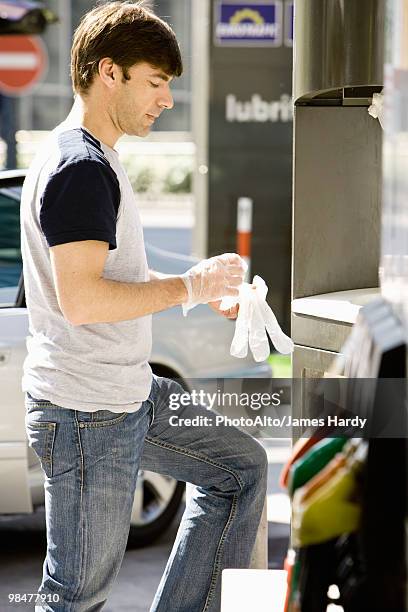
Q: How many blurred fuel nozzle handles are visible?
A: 4